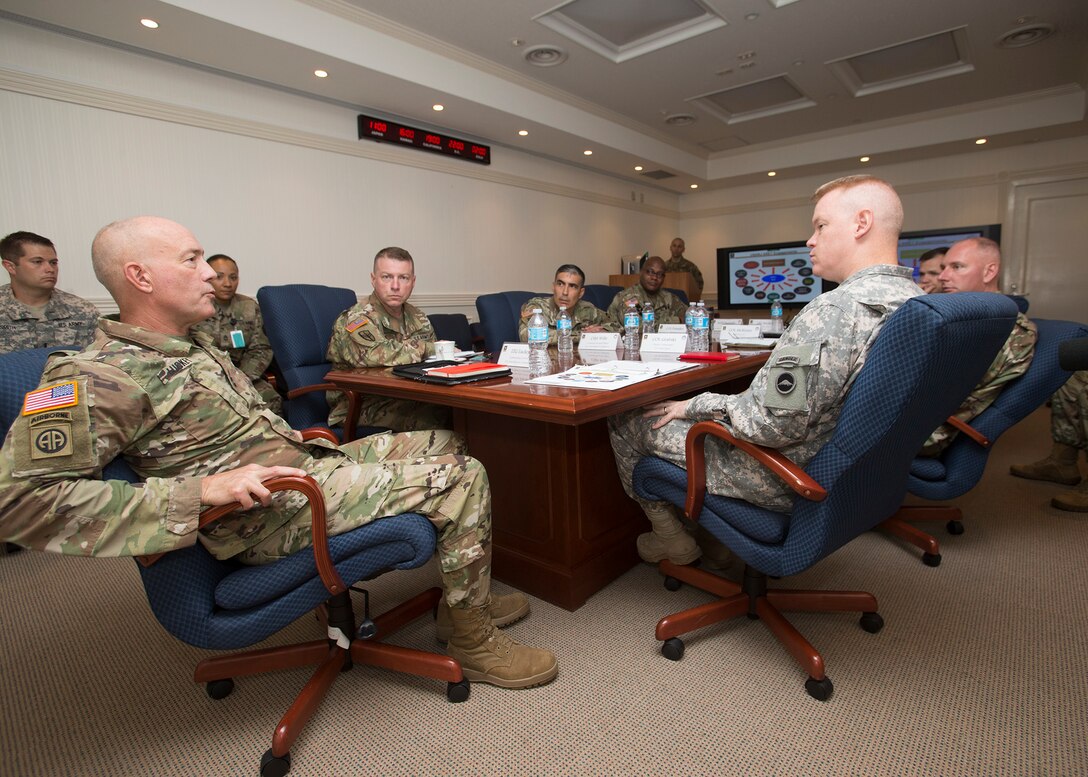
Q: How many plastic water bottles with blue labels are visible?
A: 7